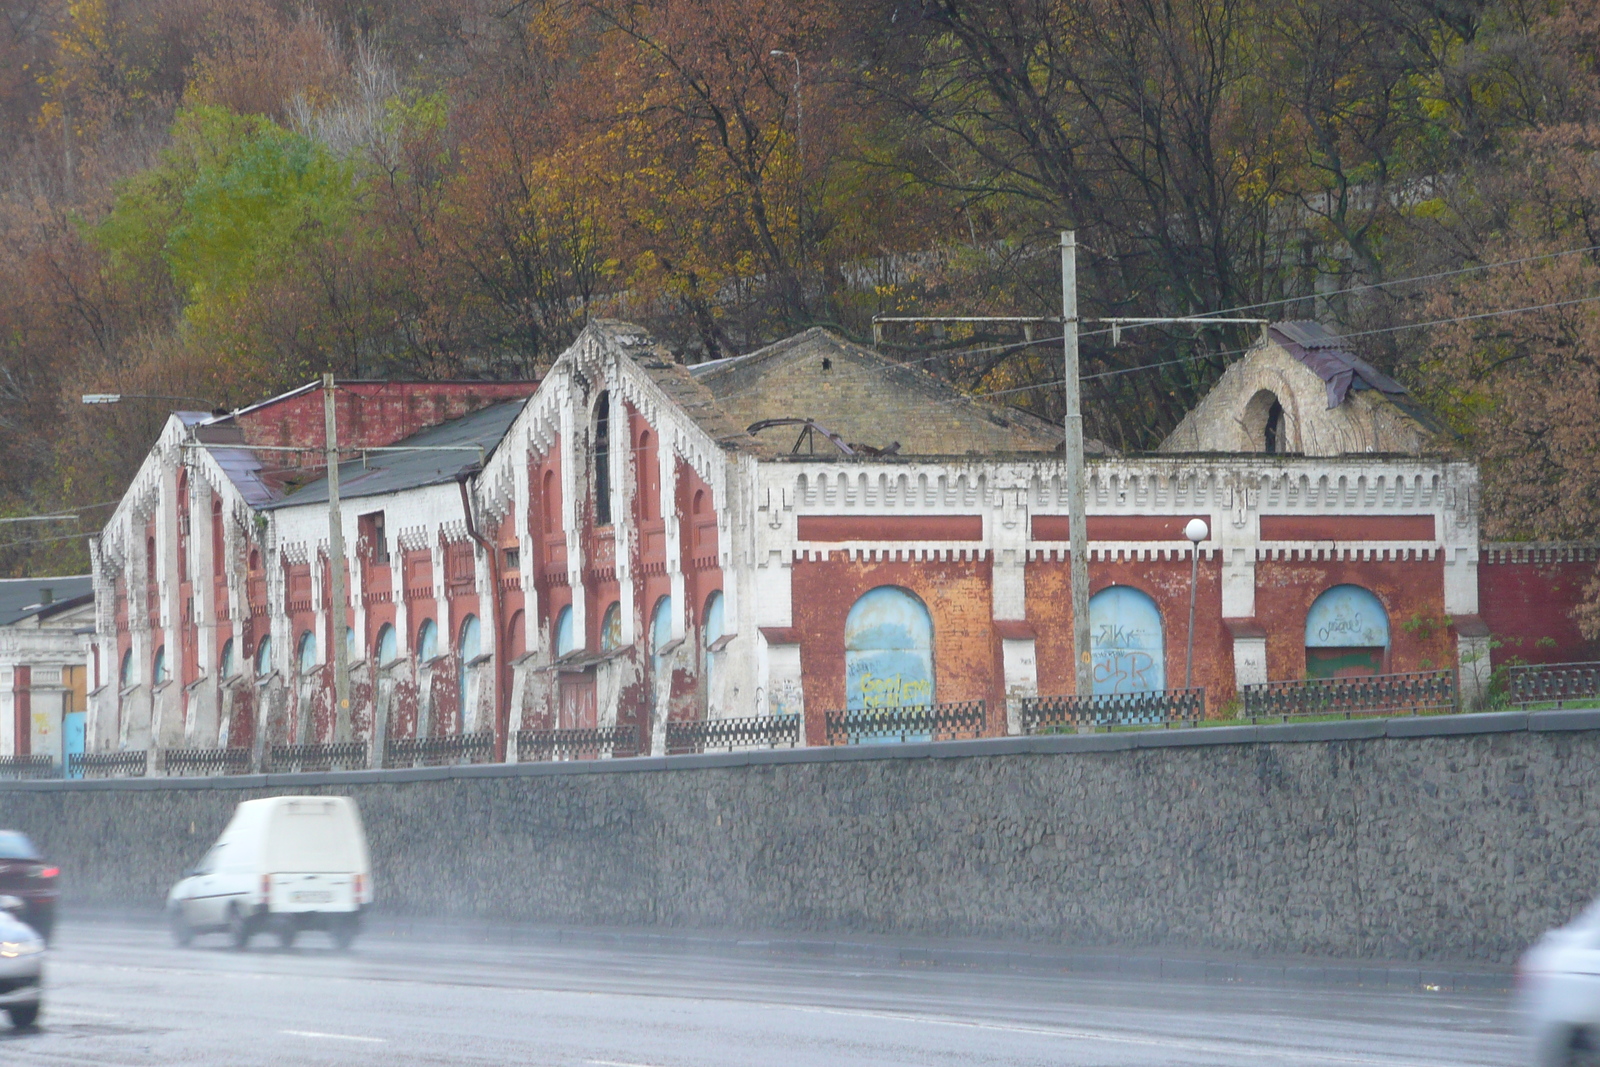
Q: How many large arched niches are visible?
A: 3